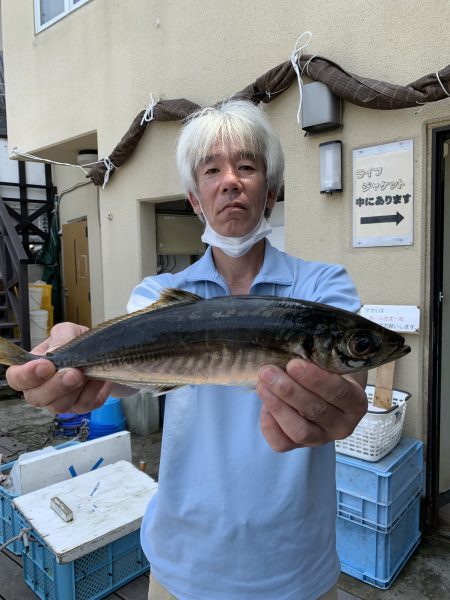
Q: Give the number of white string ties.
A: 4